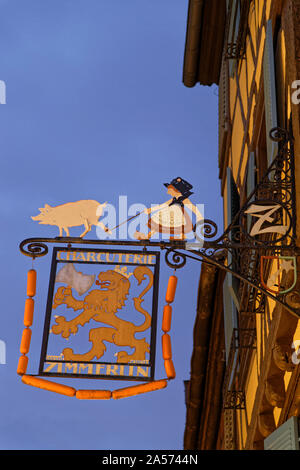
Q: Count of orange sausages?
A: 11